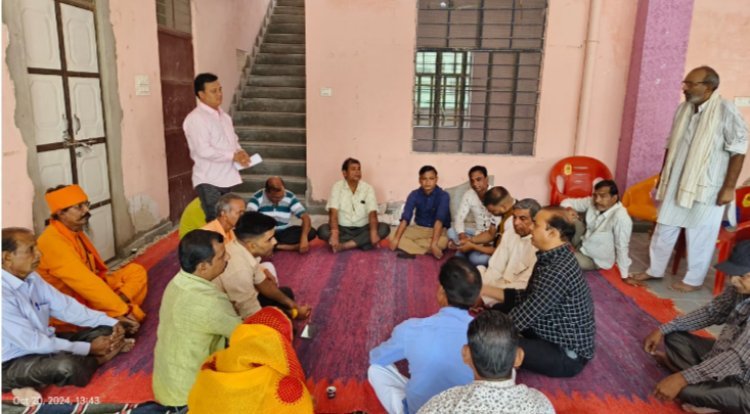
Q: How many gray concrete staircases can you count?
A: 1